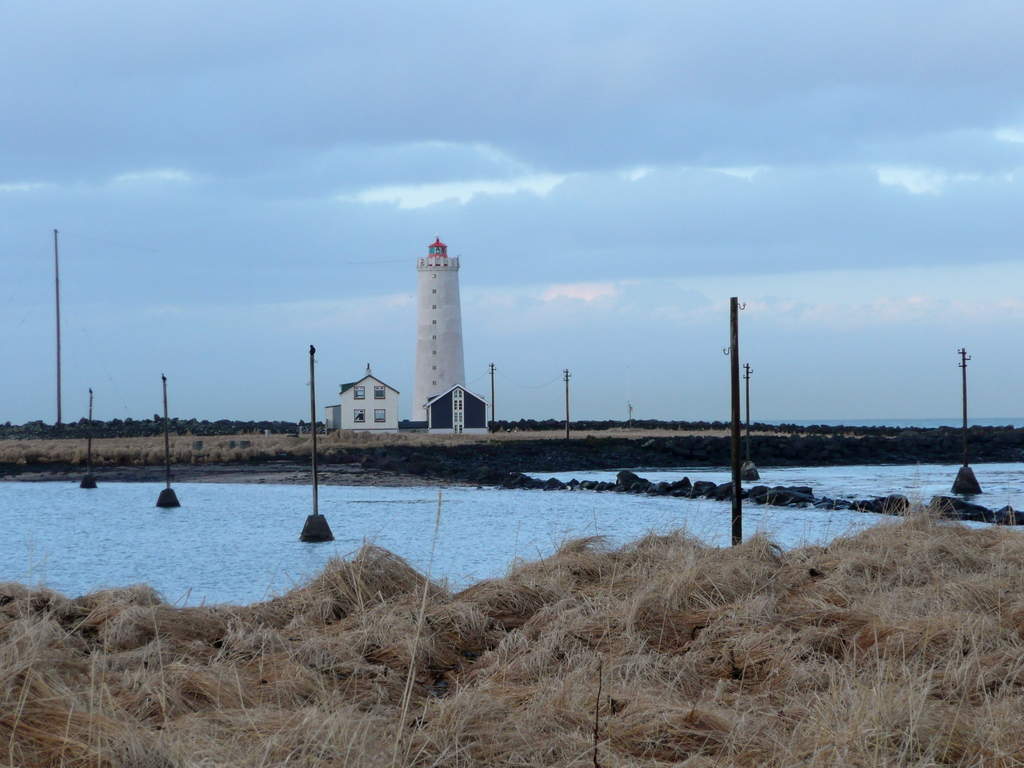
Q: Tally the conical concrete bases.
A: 5